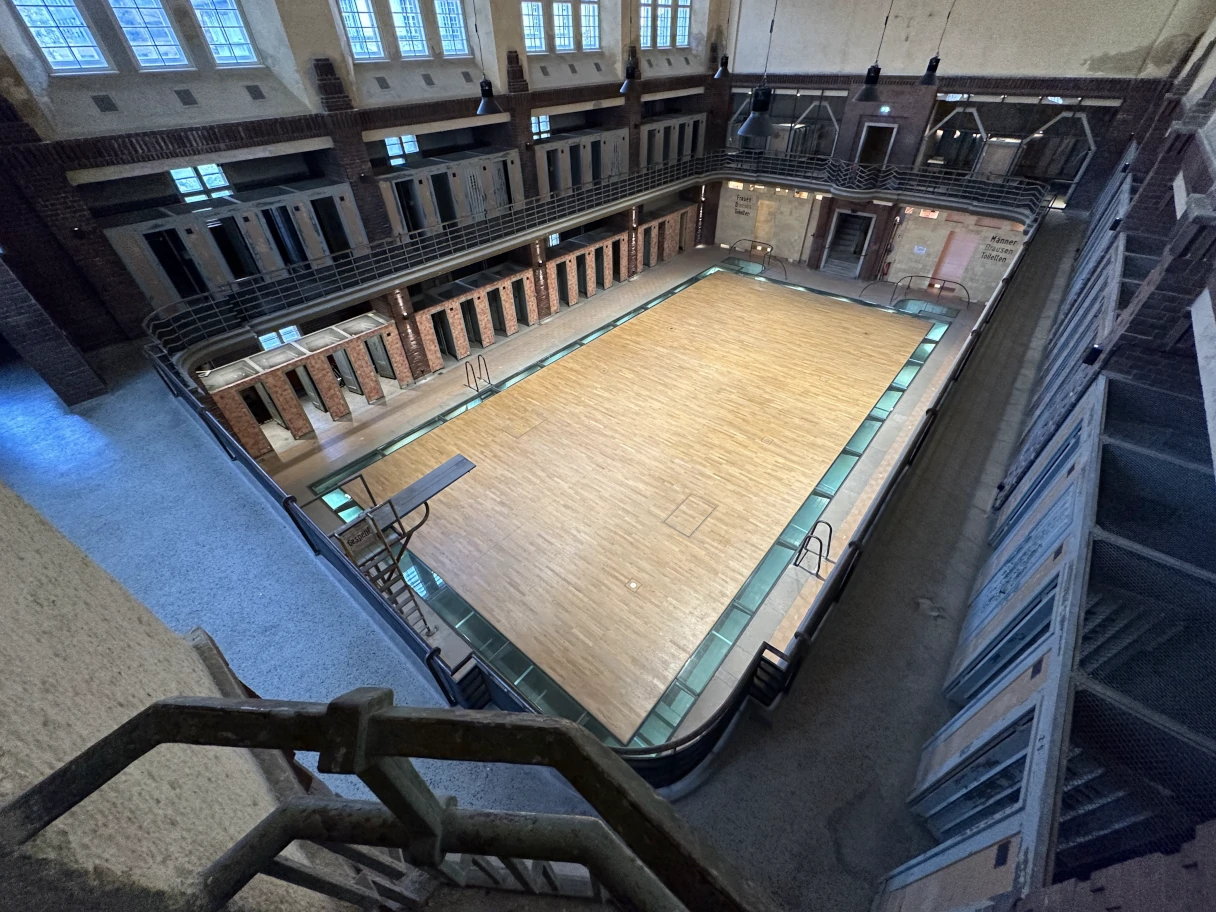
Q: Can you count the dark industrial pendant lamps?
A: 6